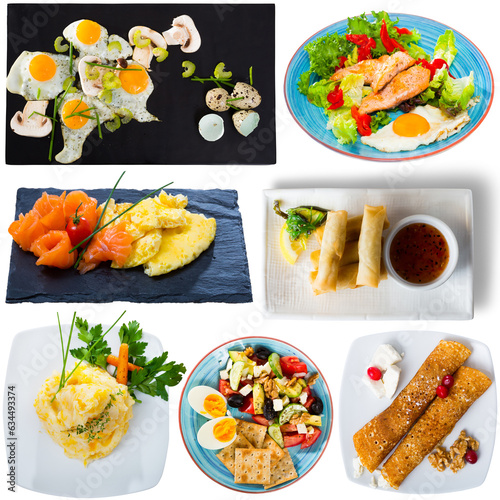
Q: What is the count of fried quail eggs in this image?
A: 4